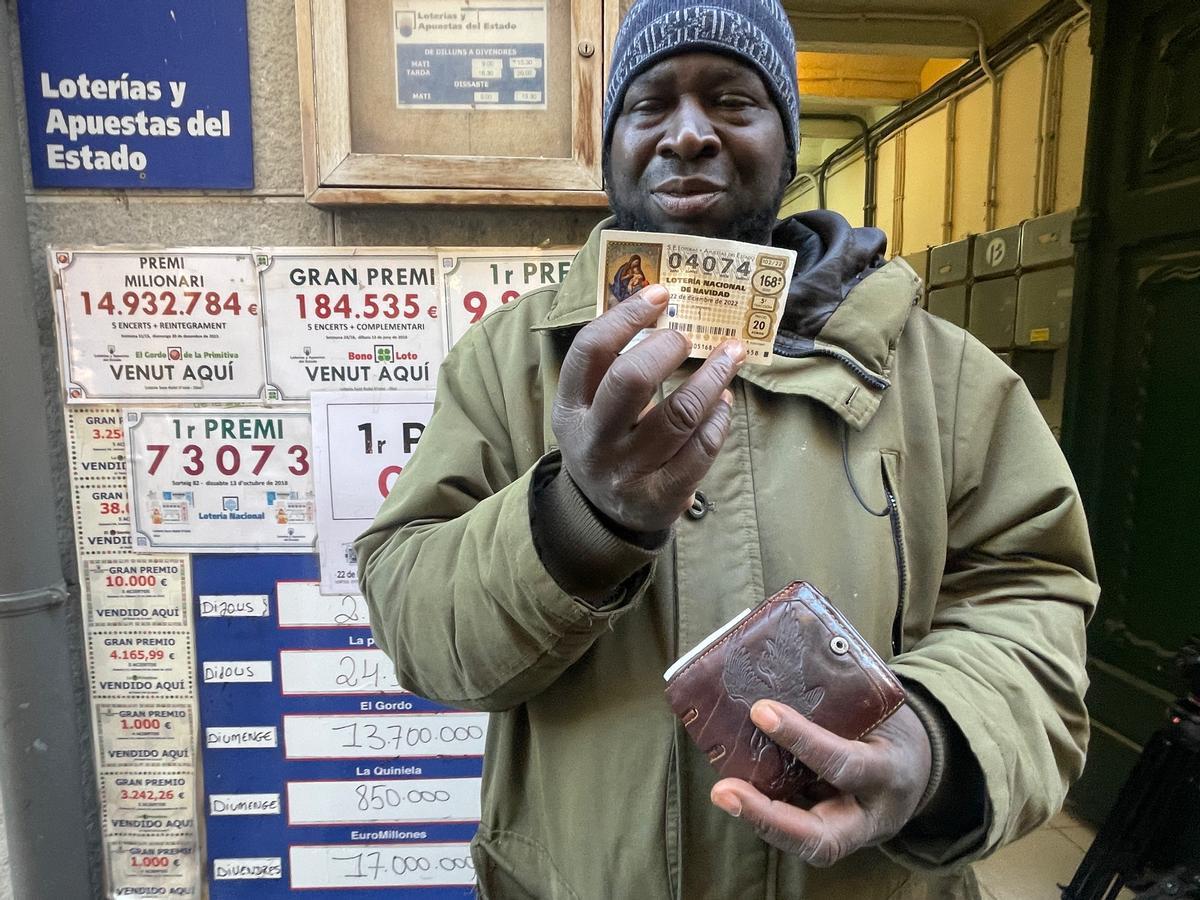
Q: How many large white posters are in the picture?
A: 5